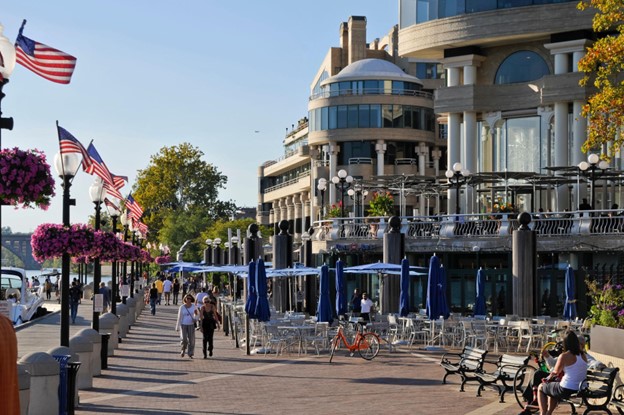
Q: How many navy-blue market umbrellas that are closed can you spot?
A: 9